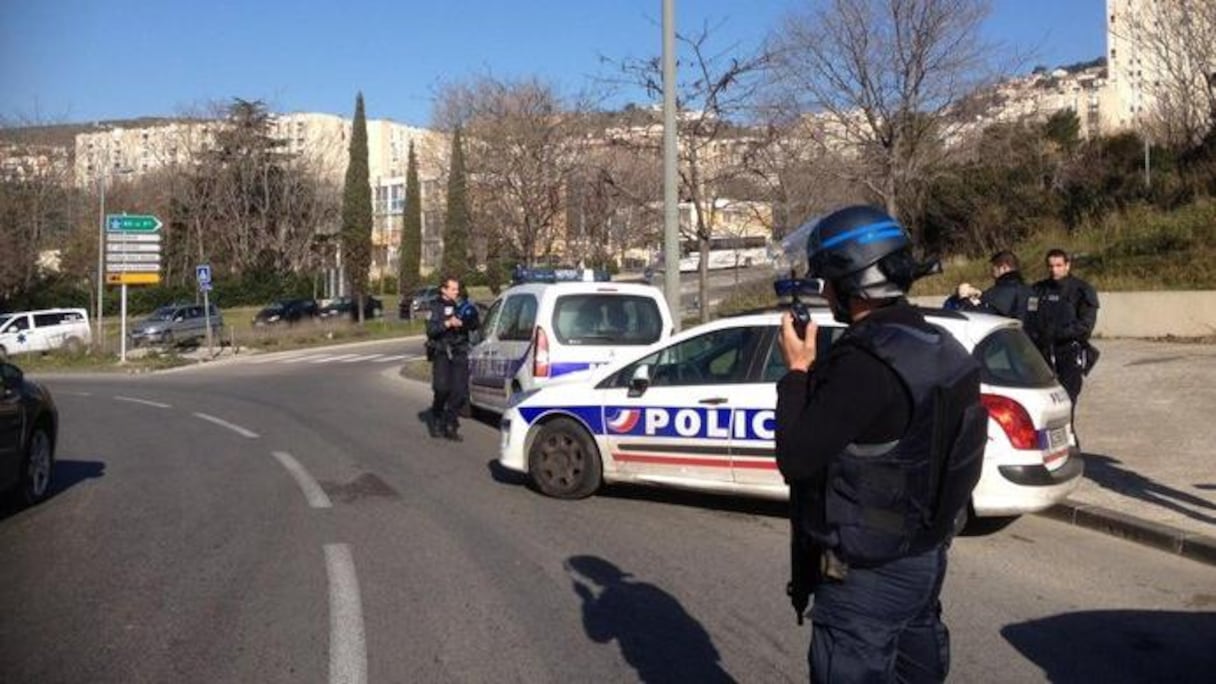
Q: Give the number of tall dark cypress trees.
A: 3